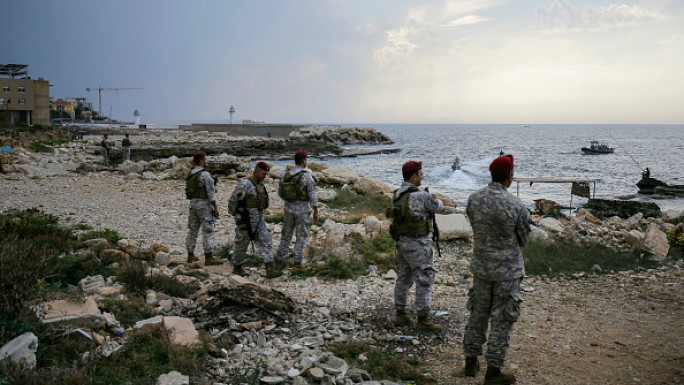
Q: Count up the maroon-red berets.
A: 5